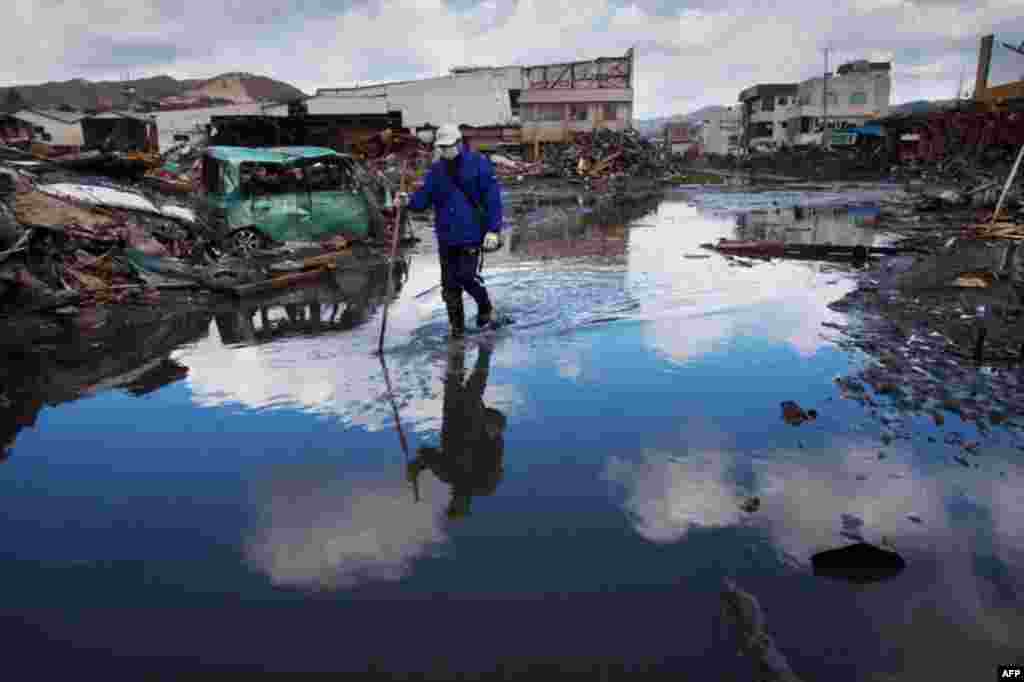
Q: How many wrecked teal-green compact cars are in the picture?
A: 1